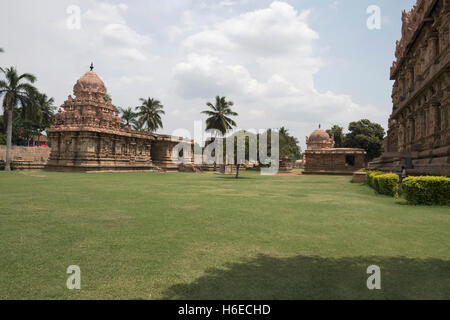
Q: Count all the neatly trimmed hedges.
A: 2